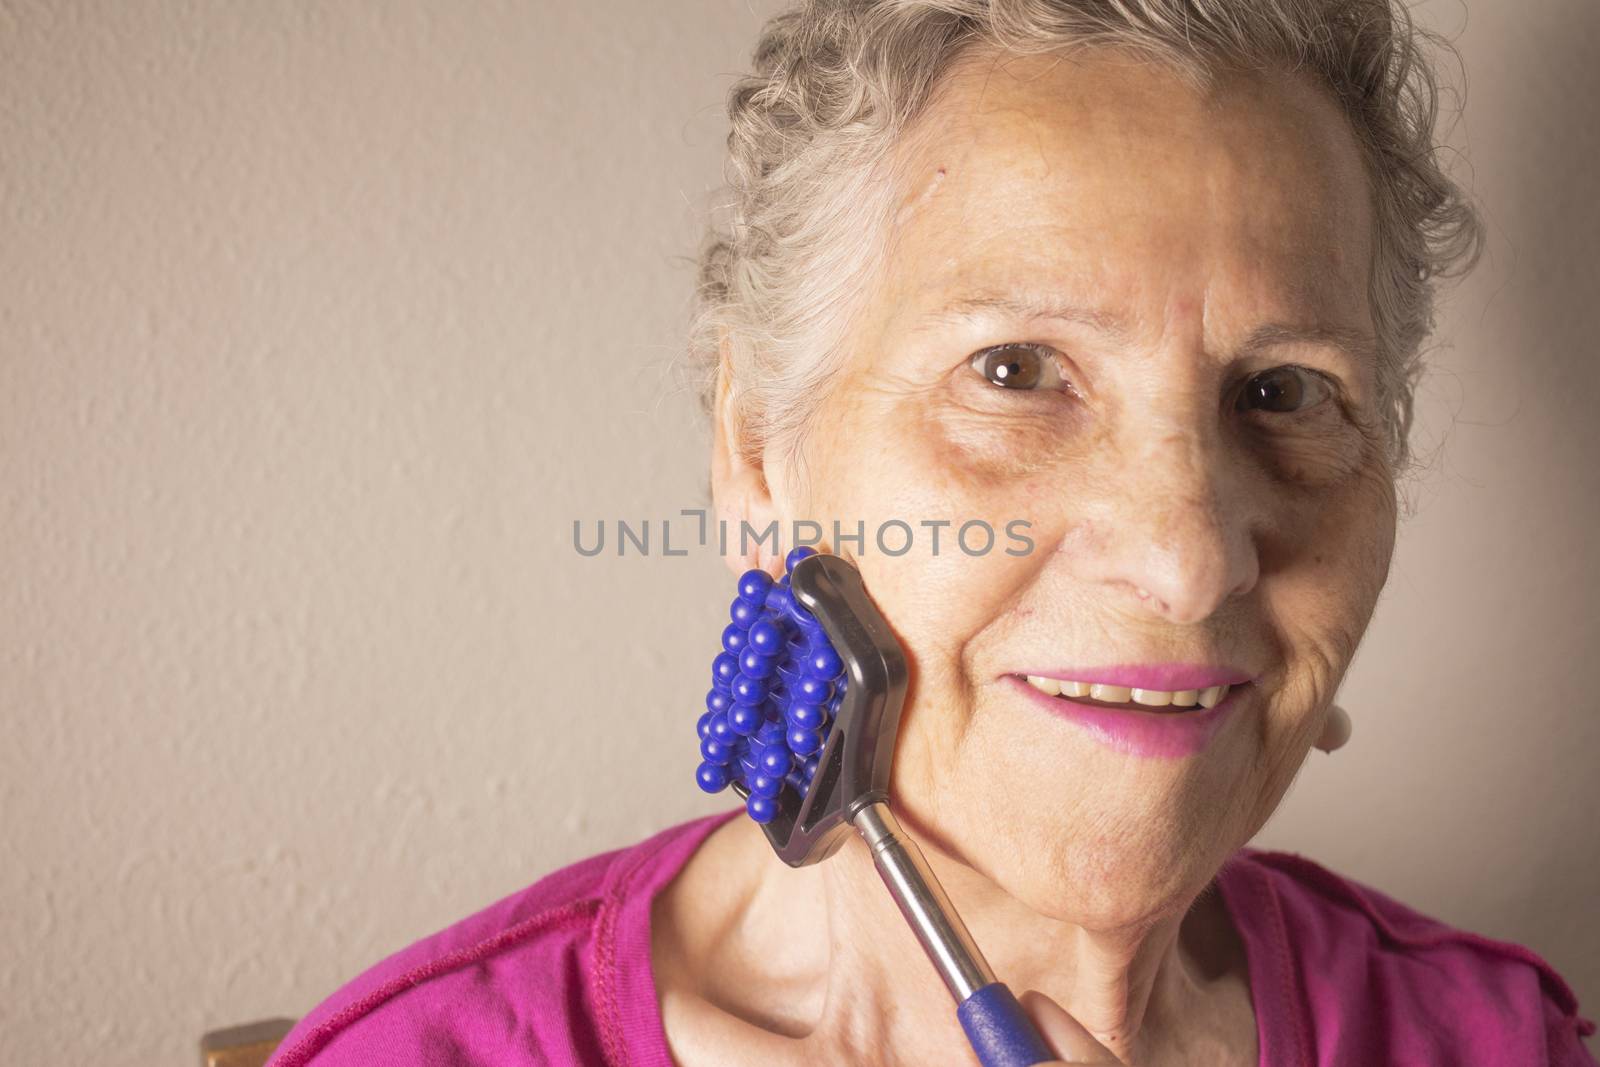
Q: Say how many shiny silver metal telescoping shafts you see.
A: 1